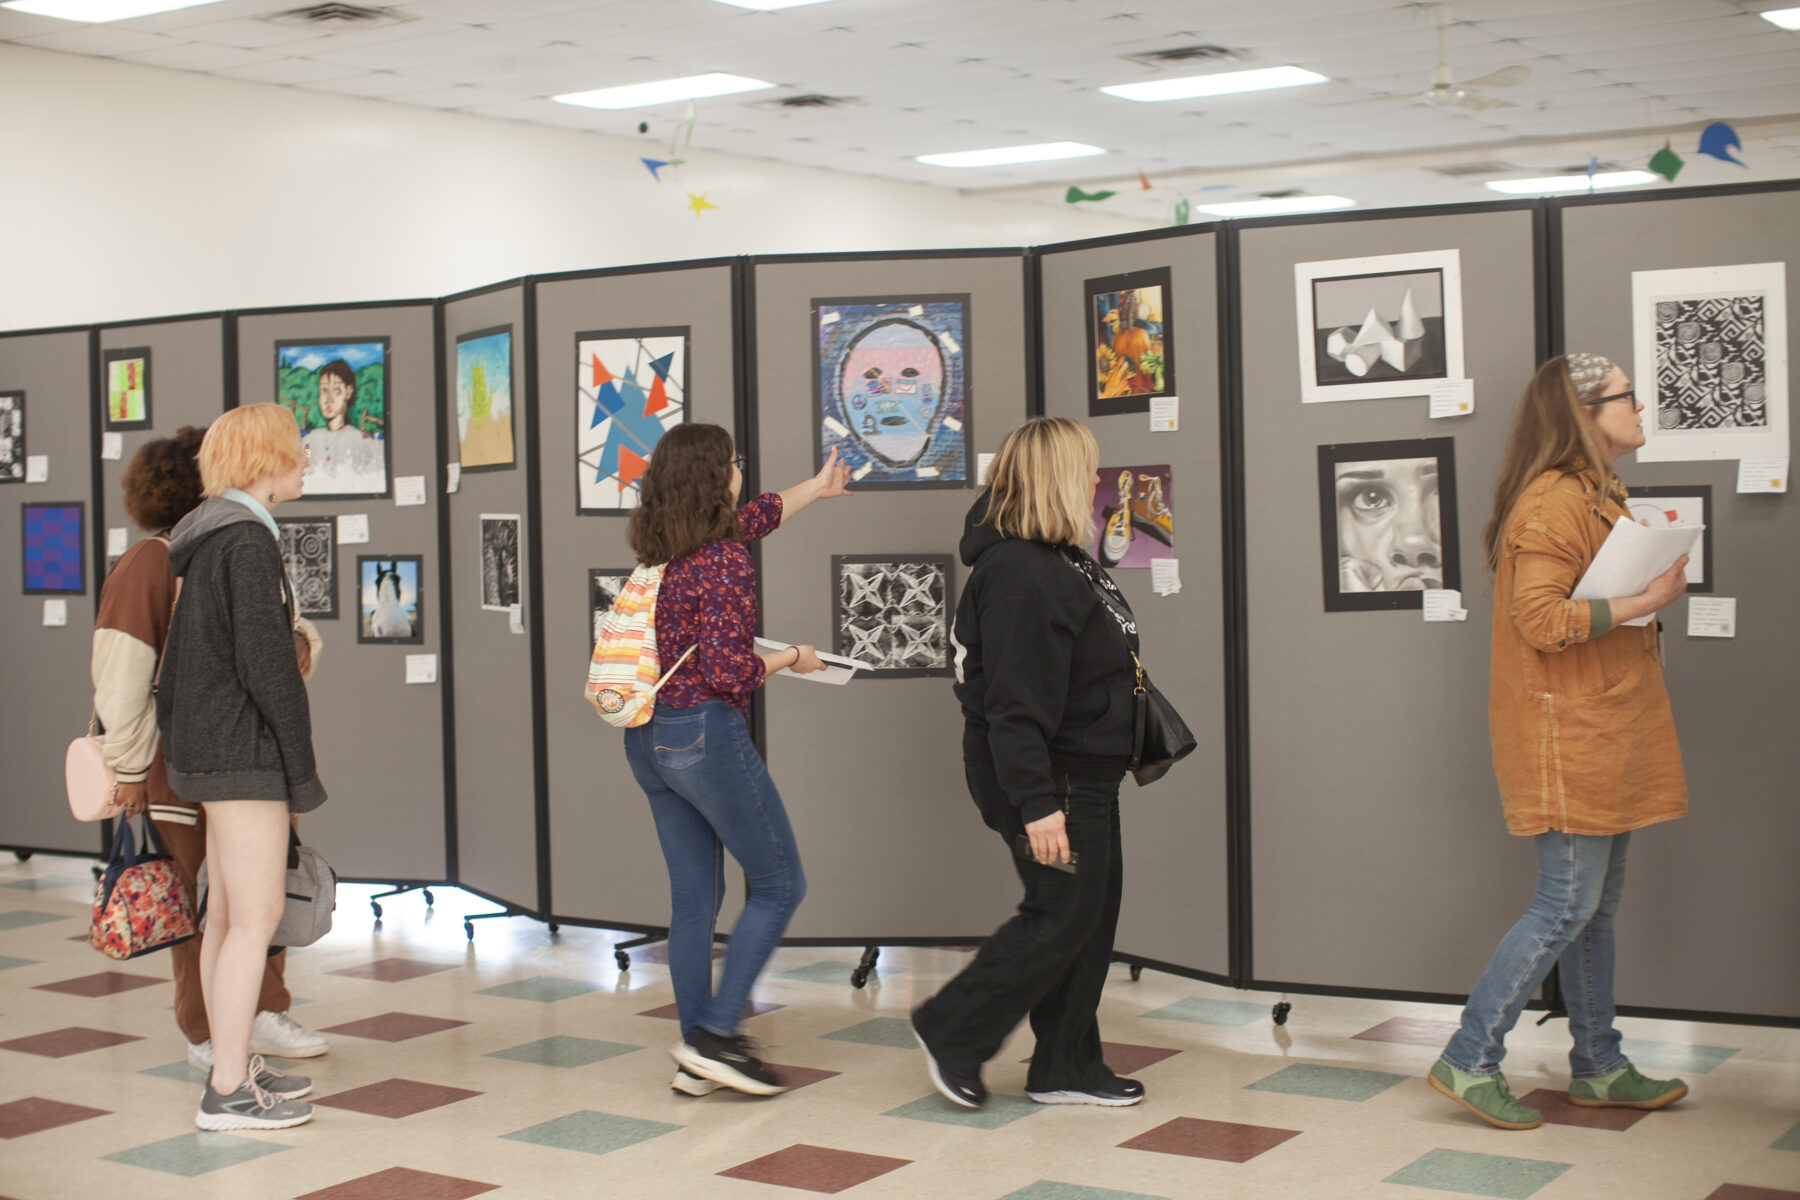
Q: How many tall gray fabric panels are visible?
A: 9